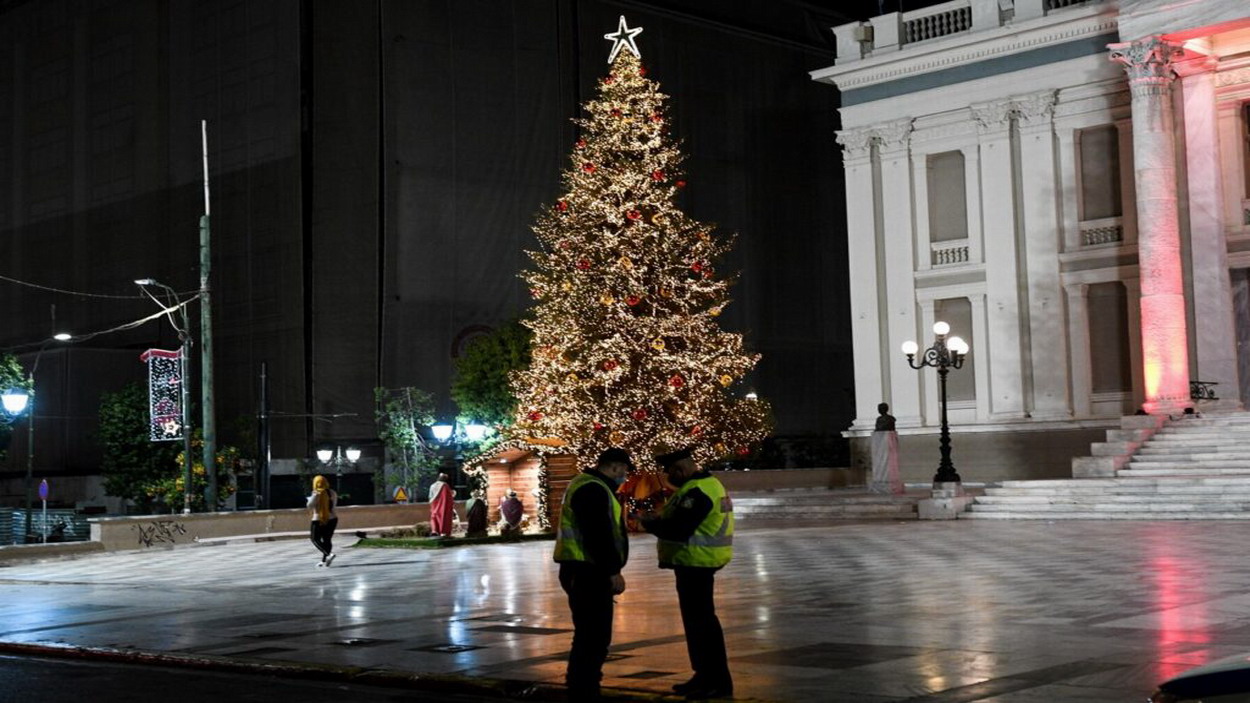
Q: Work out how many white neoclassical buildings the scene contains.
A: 1